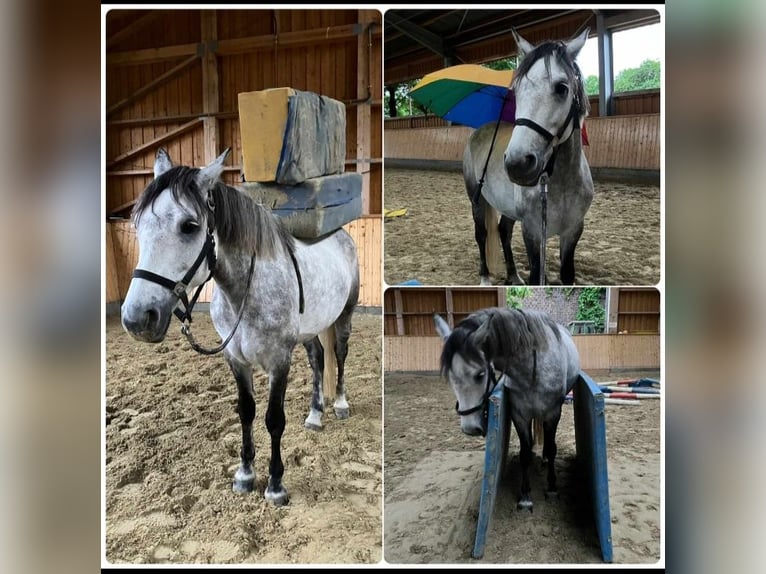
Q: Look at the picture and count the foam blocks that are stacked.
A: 2